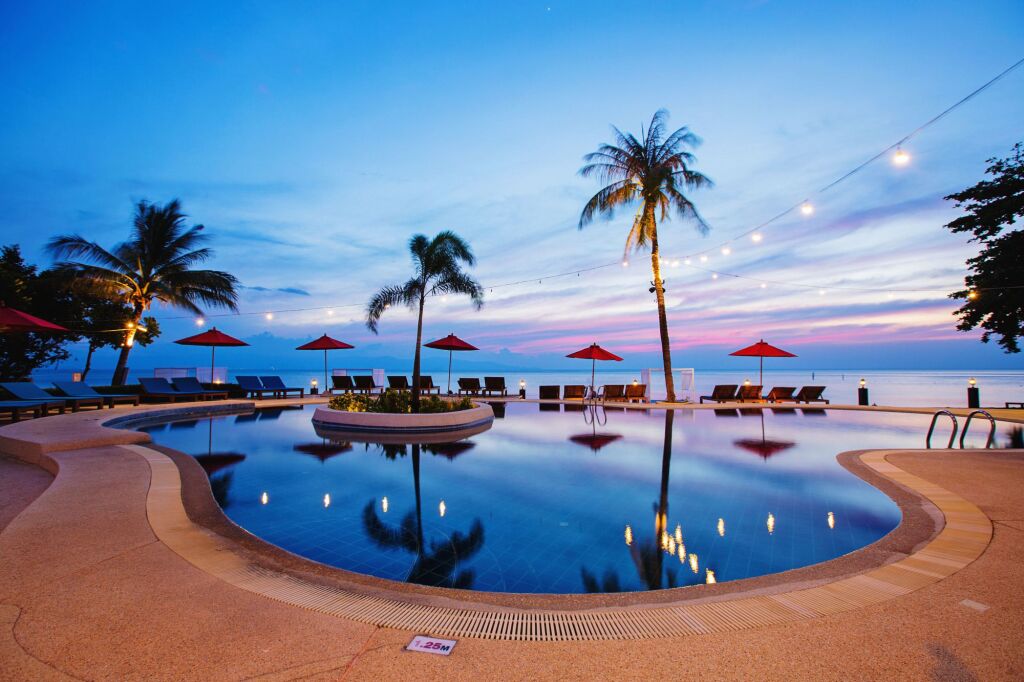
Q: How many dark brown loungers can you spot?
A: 14